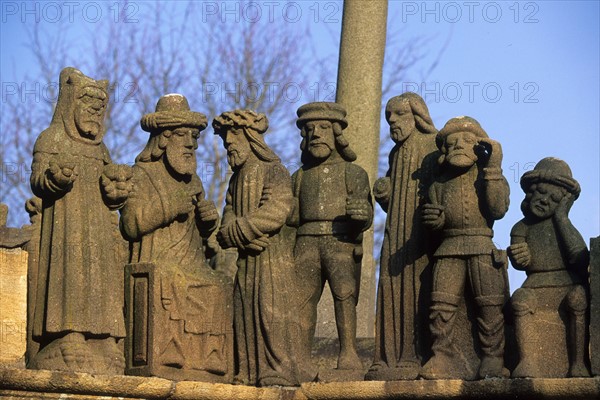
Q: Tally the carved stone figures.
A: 7